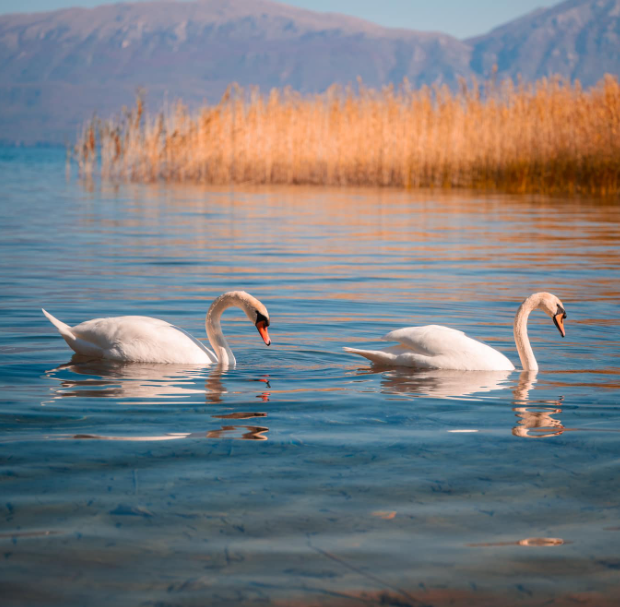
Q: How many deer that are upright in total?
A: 0